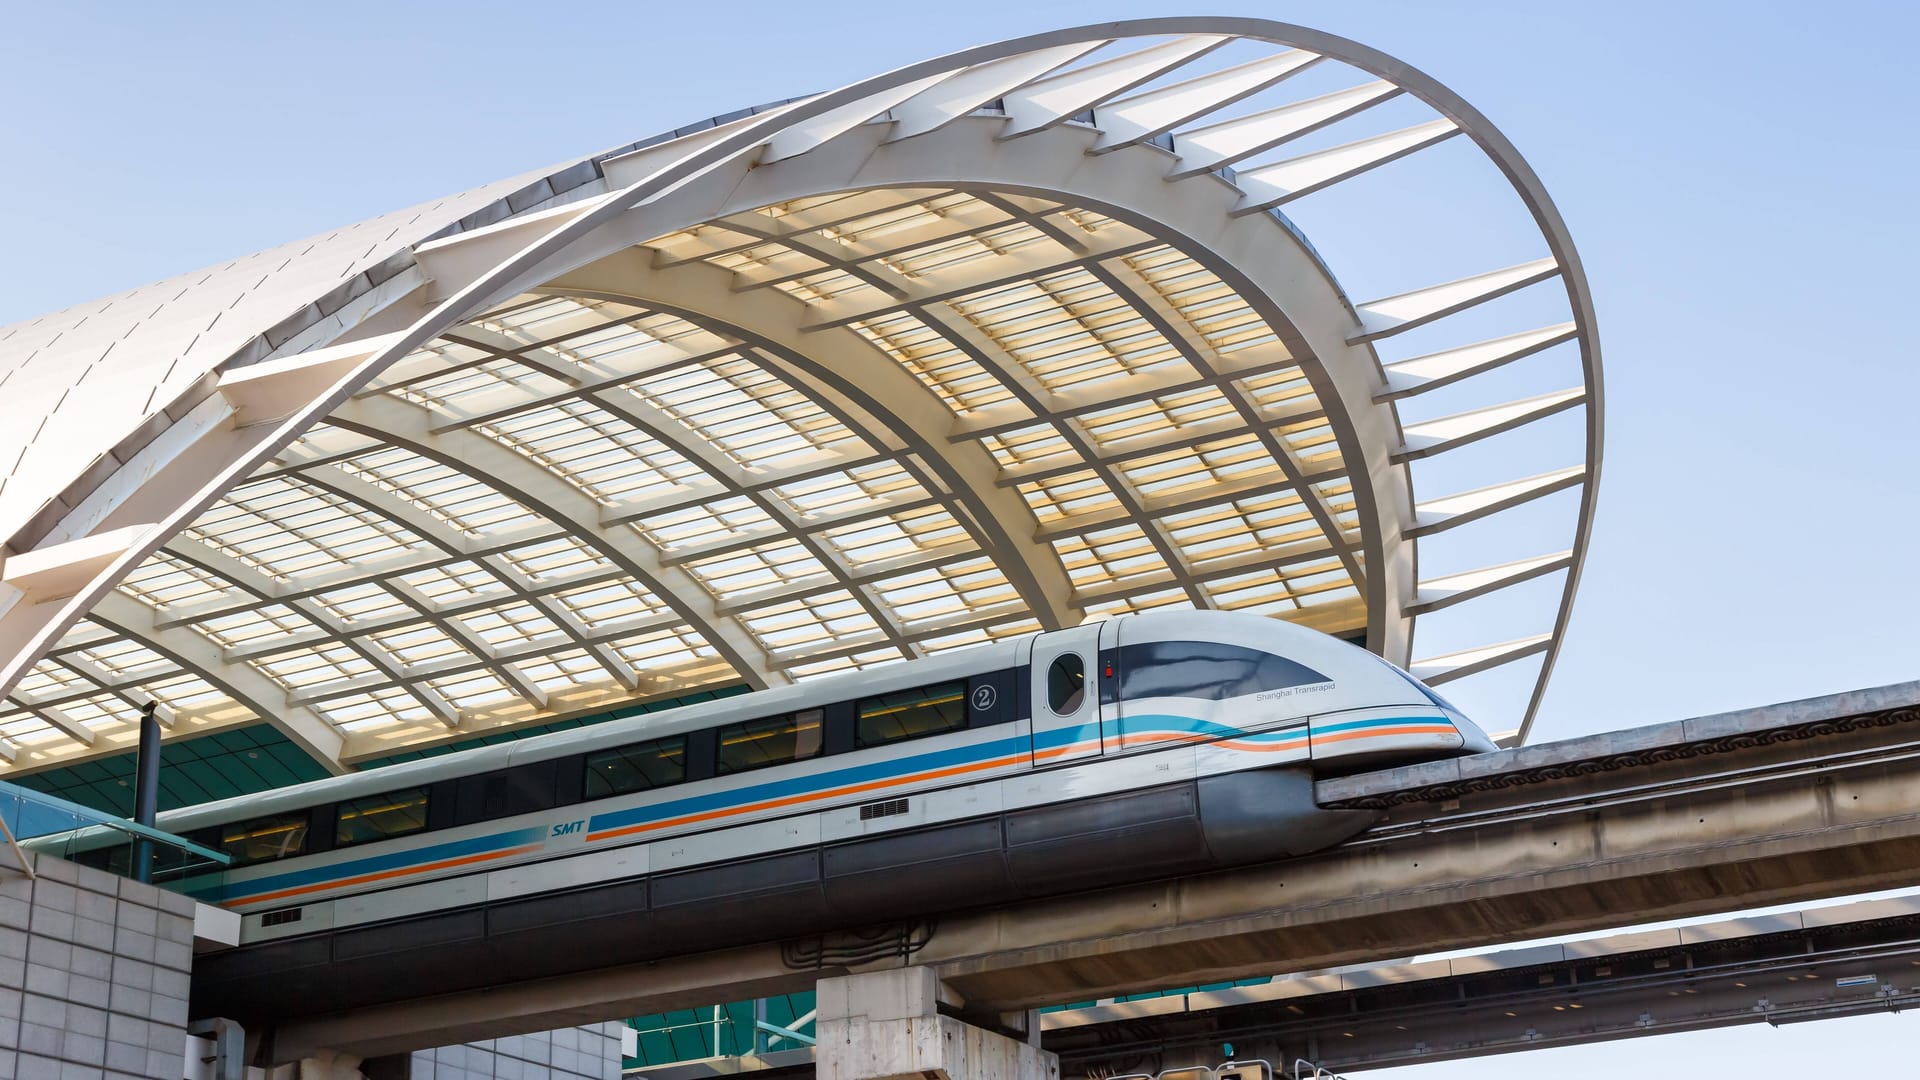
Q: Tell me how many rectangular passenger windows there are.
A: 5